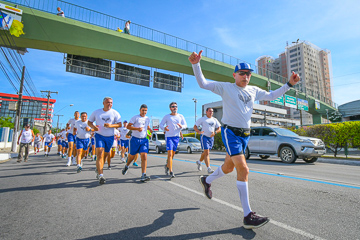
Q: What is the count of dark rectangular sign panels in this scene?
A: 3